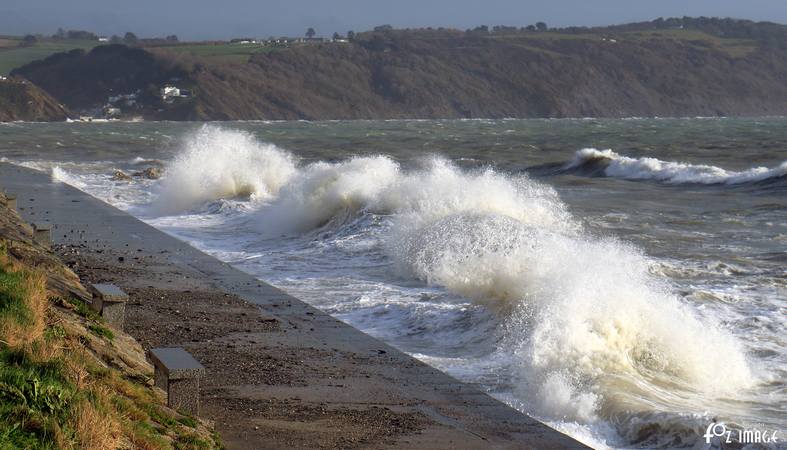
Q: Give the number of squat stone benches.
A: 4